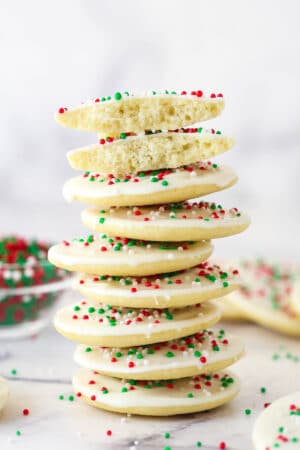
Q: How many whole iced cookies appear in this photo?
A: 7